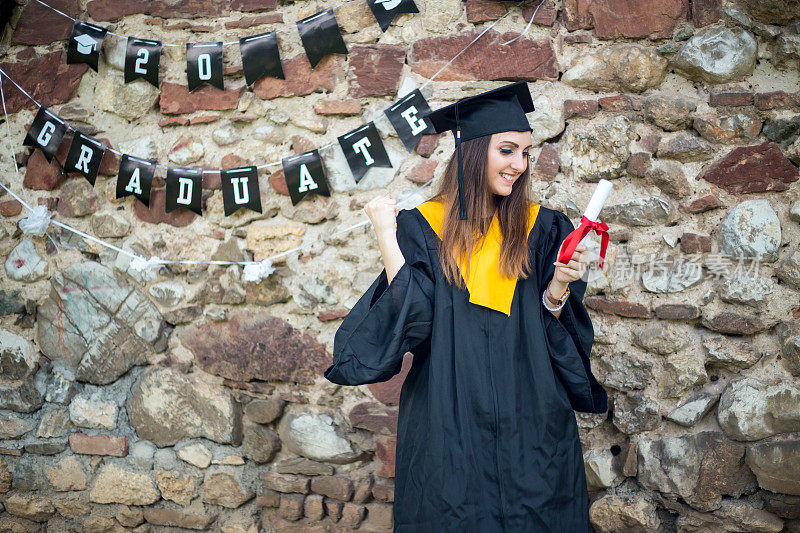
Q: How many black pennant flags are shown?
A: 14